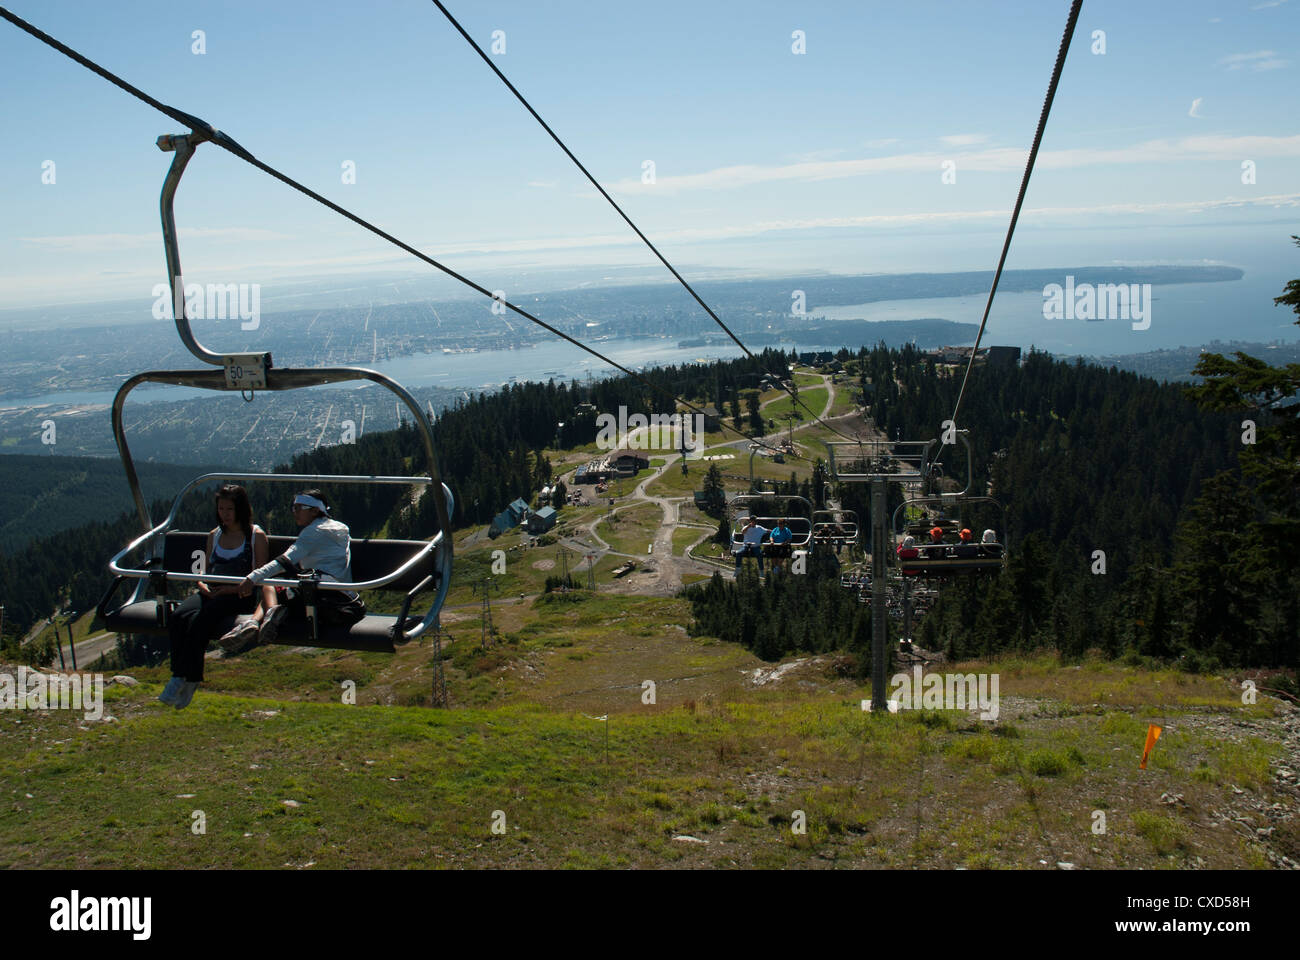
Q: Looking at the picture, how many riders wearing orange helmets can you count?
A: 2